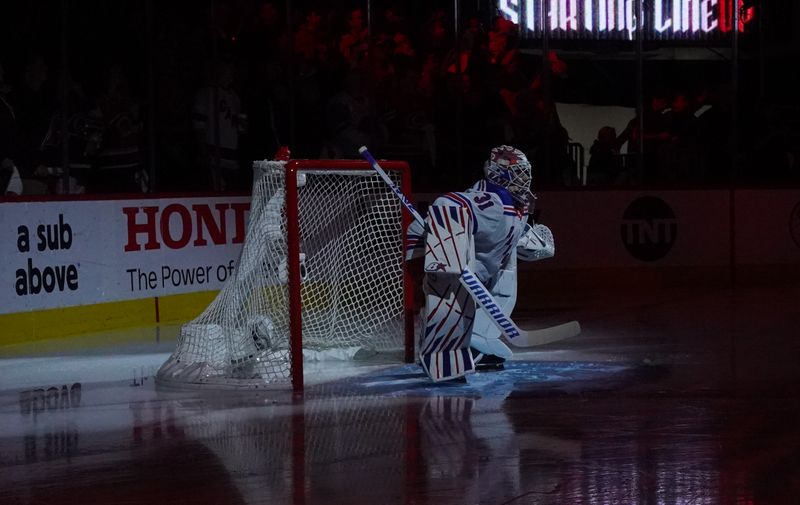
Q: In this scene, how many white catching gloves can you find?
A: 1